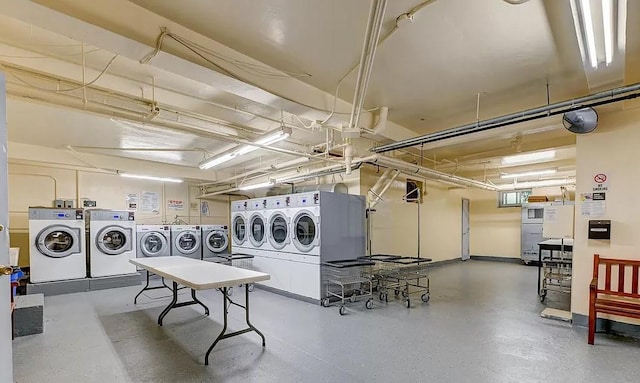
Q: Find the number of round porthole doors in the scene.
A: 9